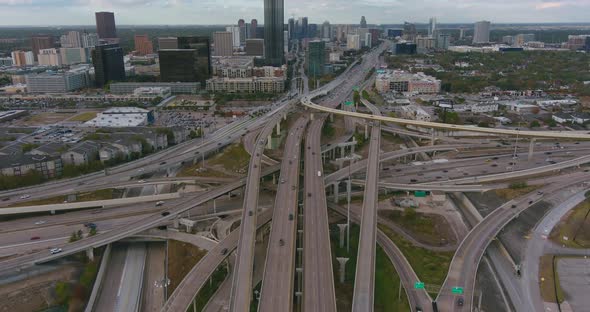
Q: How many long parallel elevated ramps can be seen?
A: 4